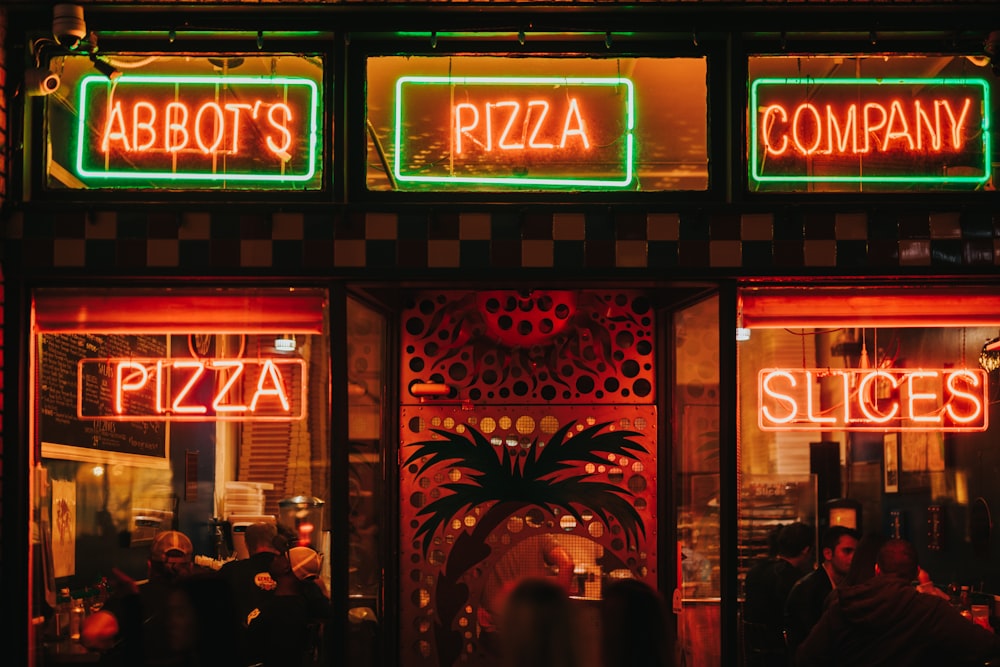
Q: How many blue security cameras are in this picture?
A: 0